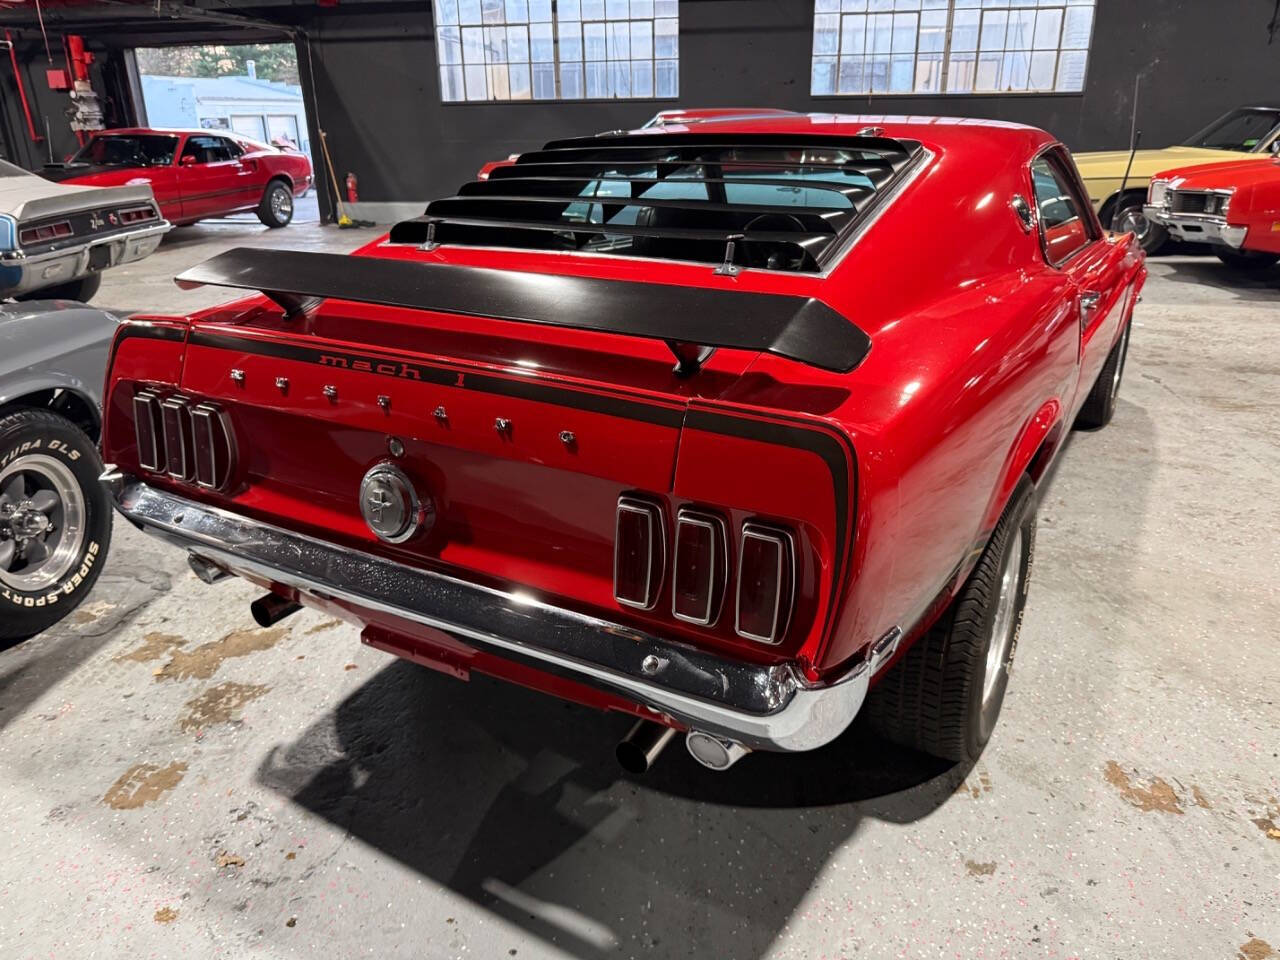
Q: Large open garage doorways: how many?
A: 1